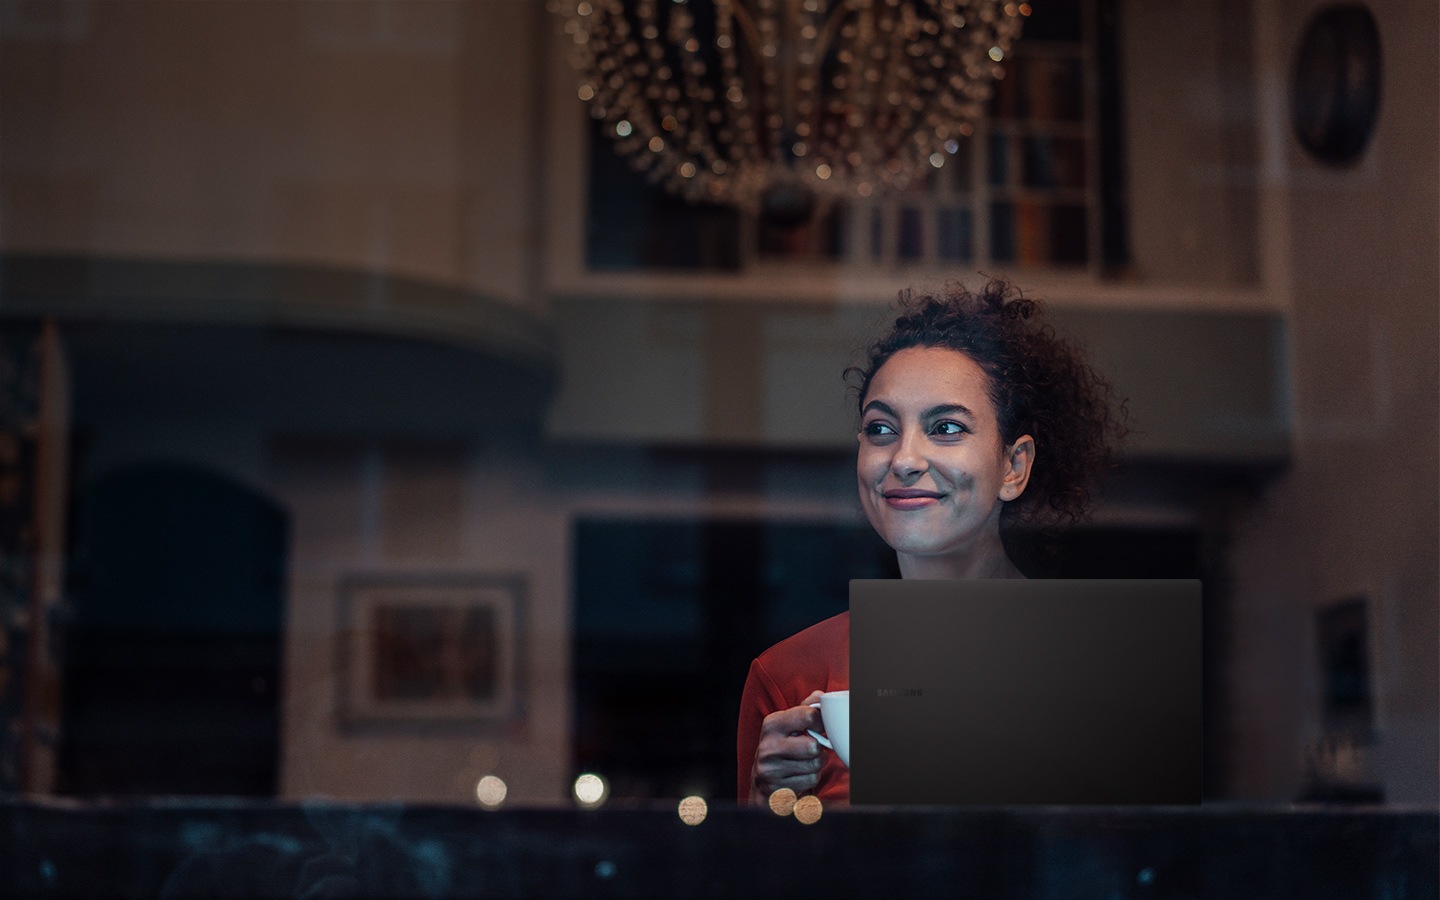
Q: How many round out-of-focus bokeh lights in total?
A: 5